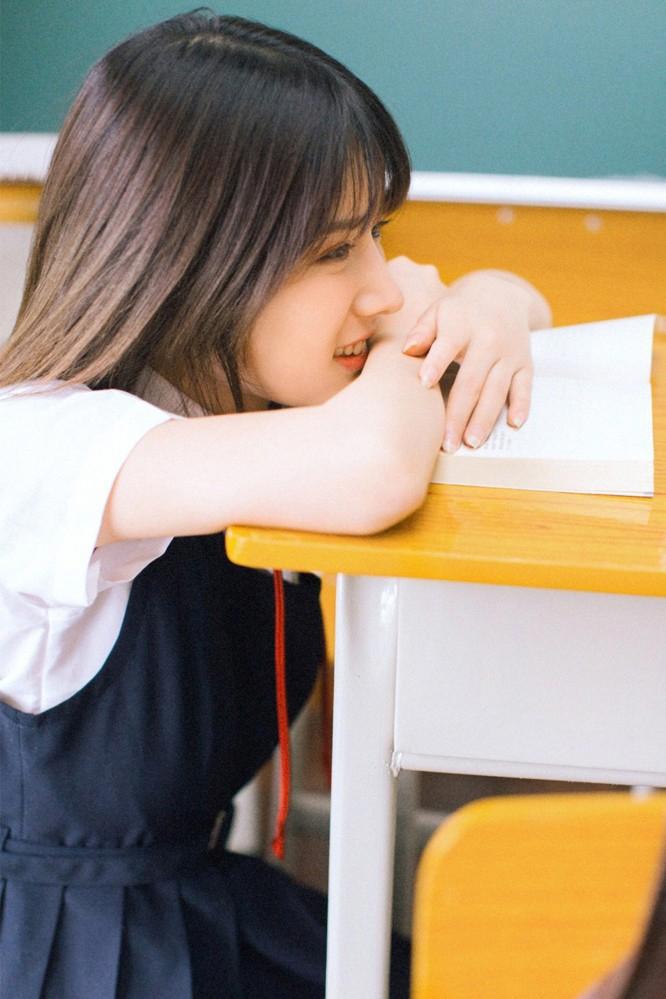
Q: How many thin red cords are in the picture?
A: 1